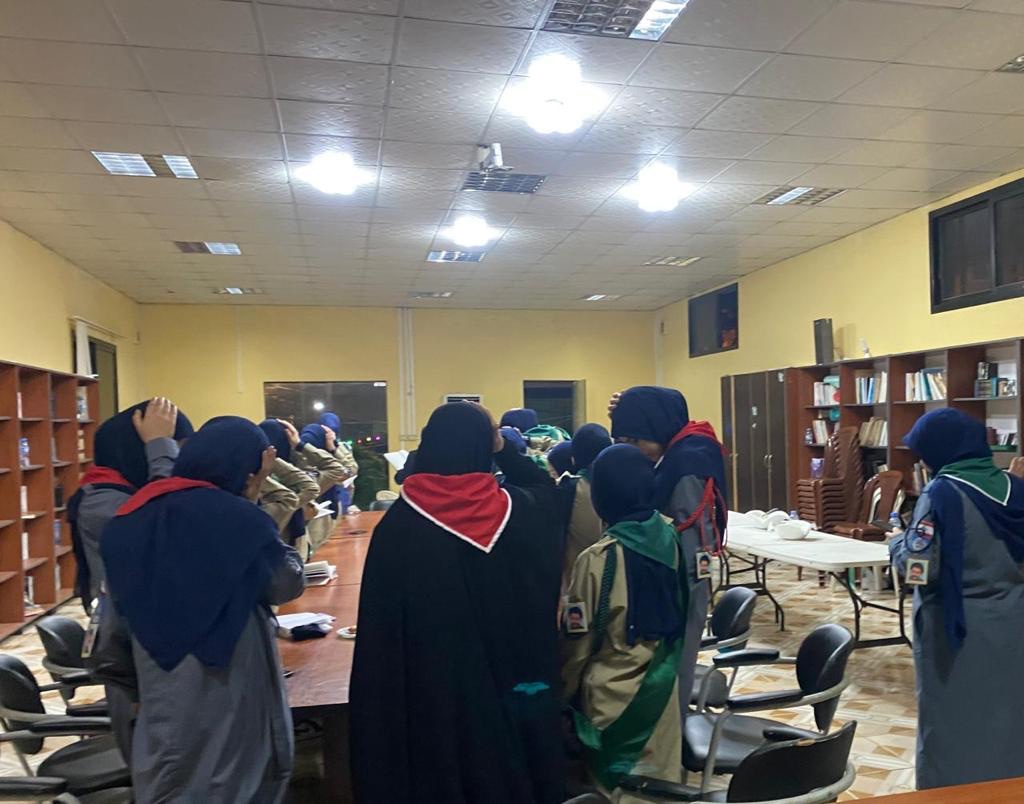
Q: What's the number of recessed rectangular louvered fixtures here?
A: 11